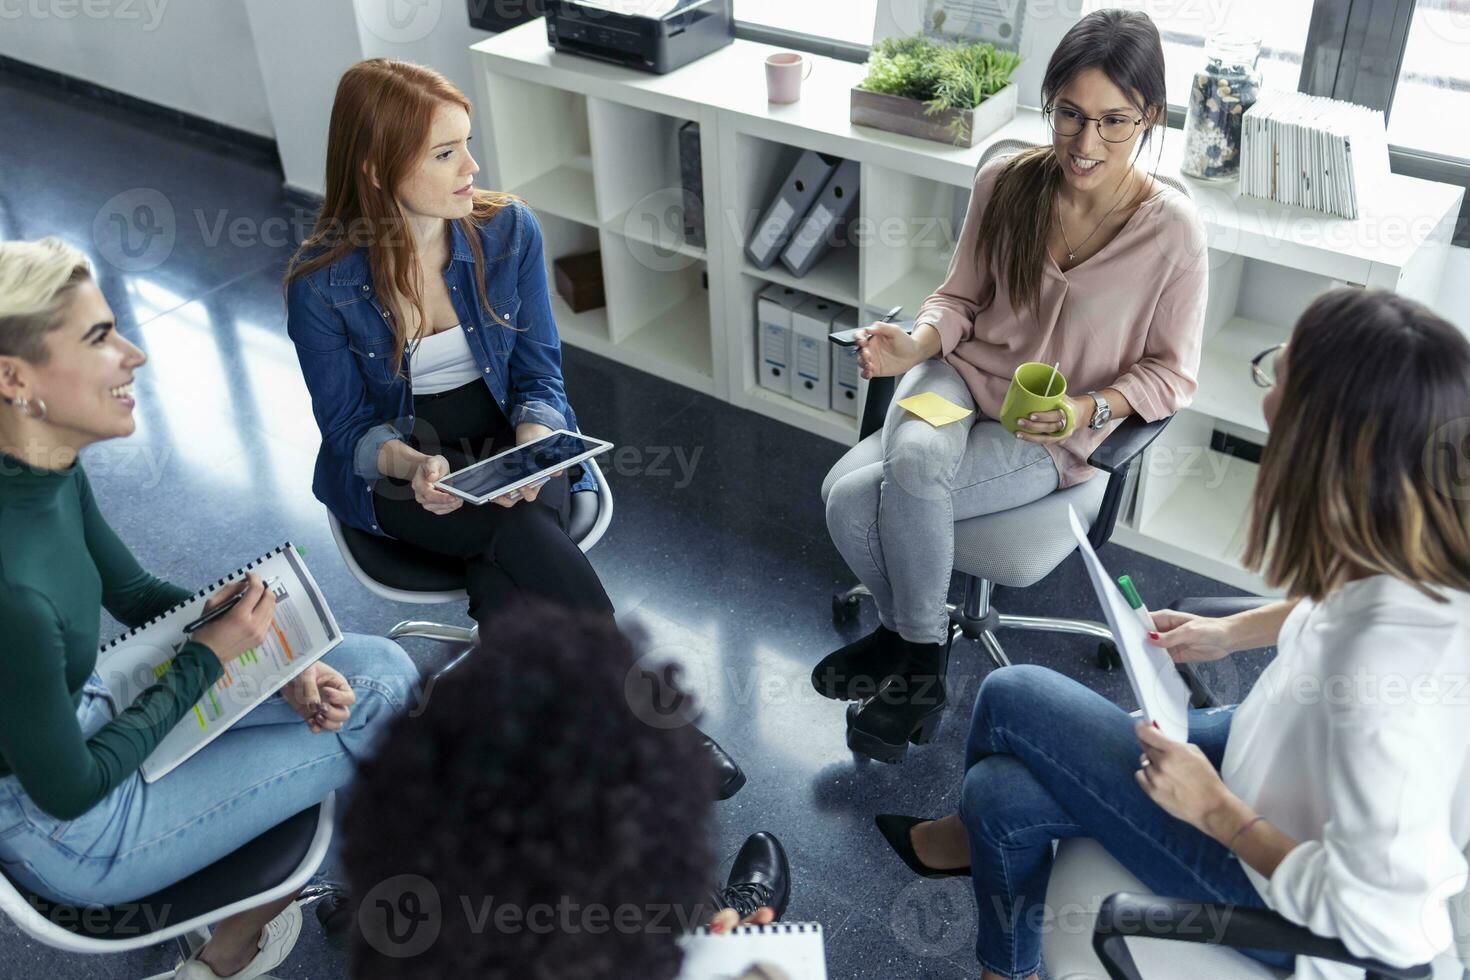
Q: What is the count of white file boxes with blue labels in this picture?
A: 3